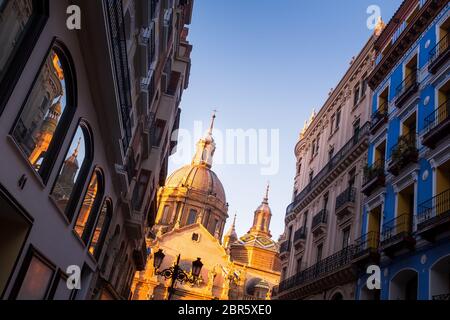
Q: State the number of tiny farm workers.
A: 0